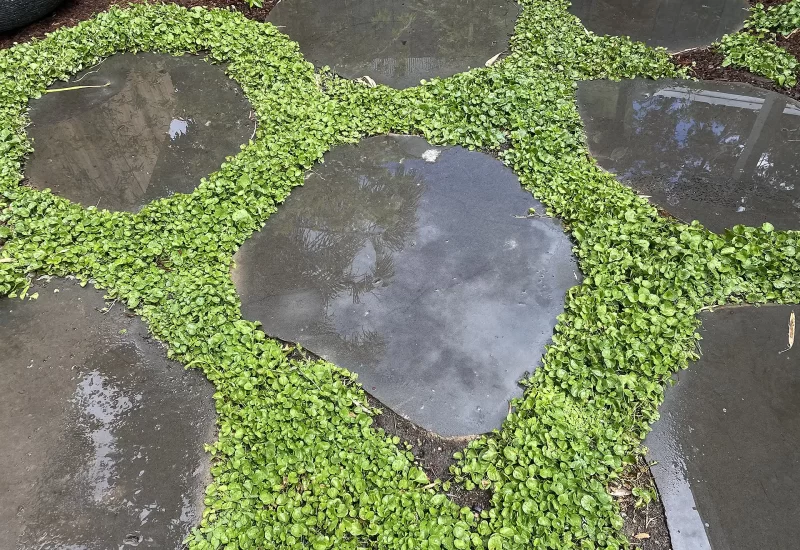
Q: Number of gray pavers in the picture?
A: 7